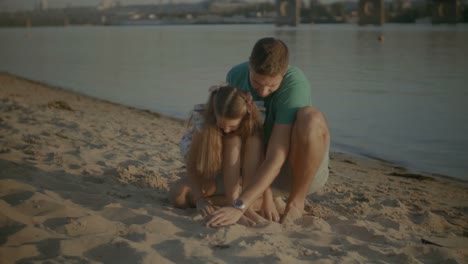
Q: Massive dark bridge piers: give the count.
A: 3